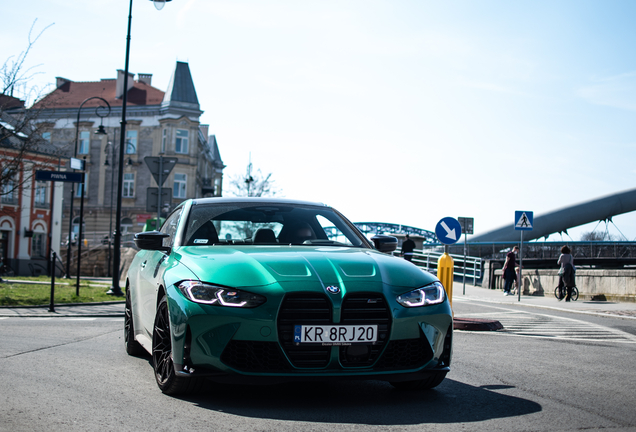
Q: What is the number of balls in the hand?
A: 0